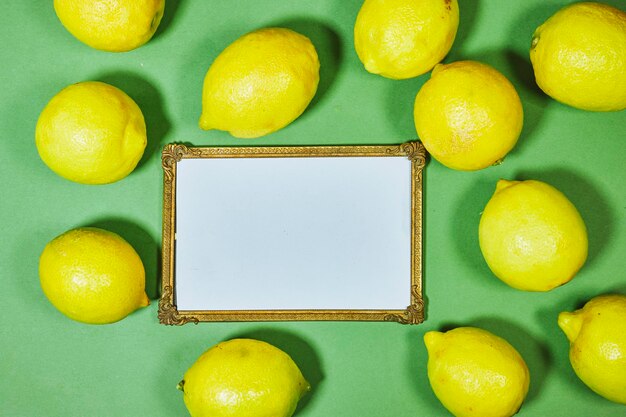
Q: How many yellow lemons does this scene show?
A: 11